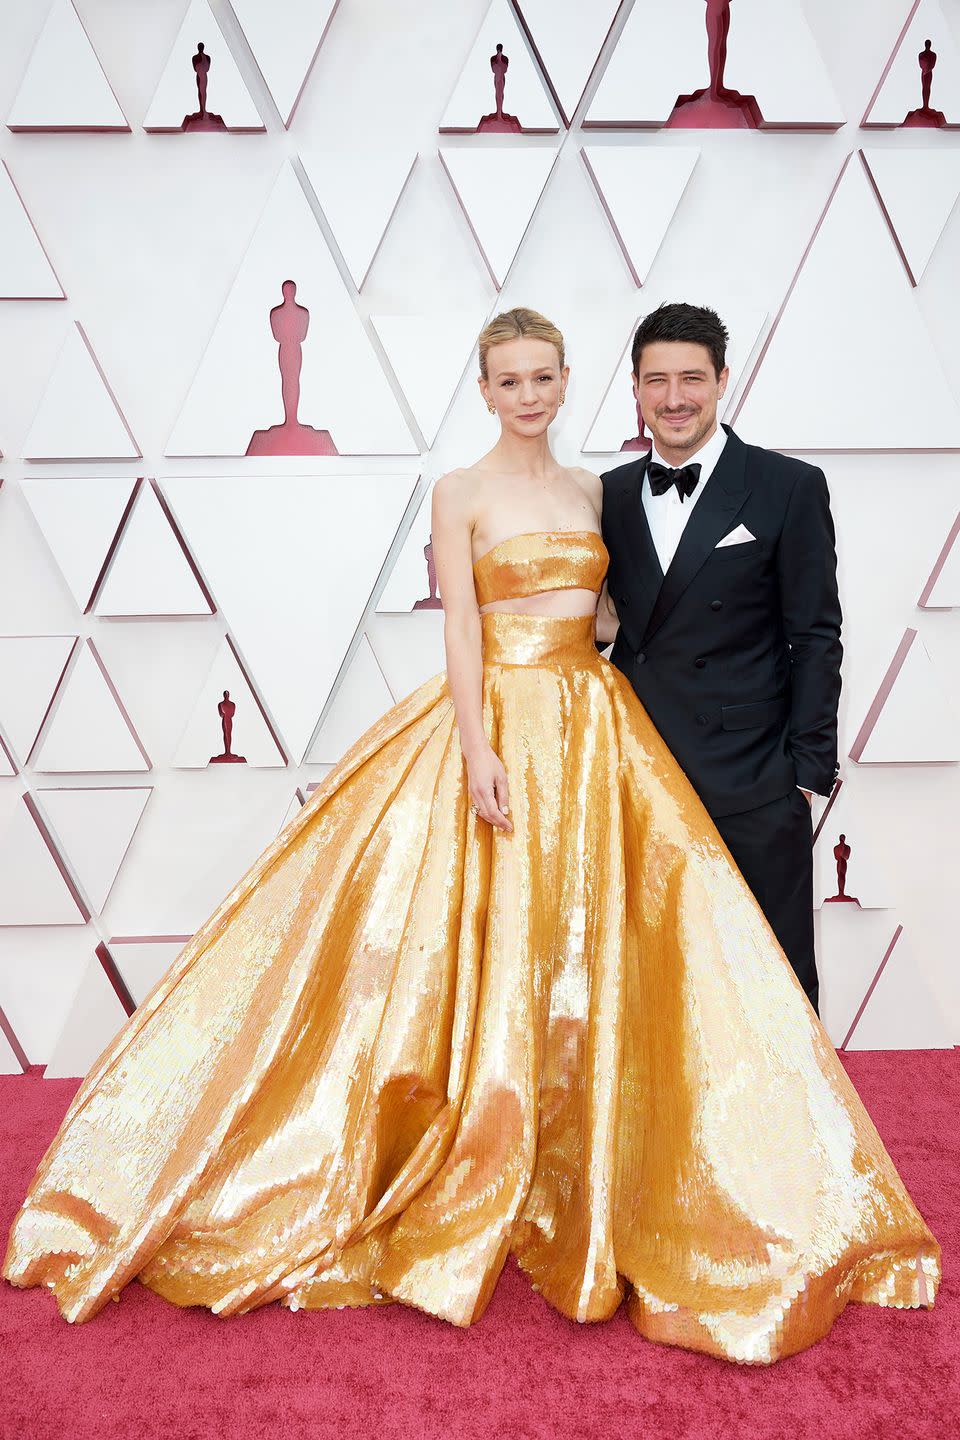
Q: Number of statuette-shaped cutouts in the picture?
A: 9